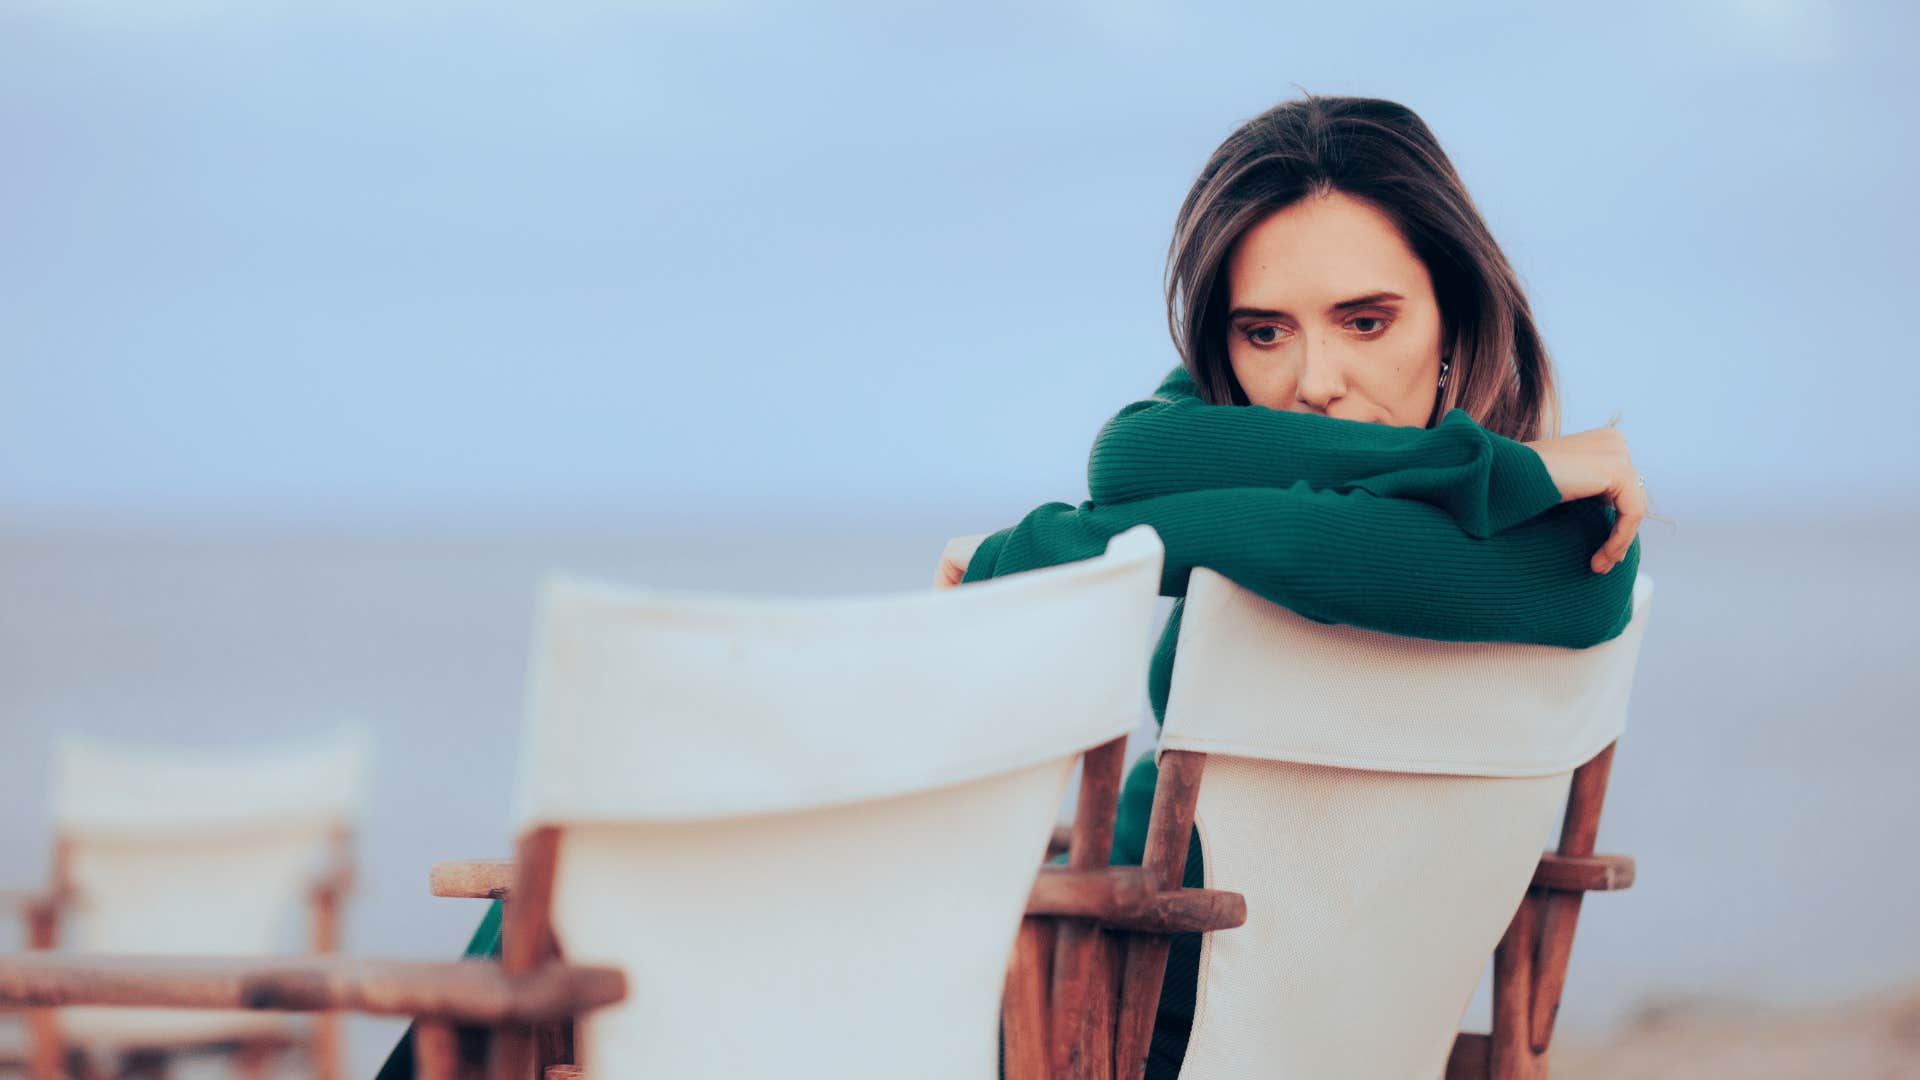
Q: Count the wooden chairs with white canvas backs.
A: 3